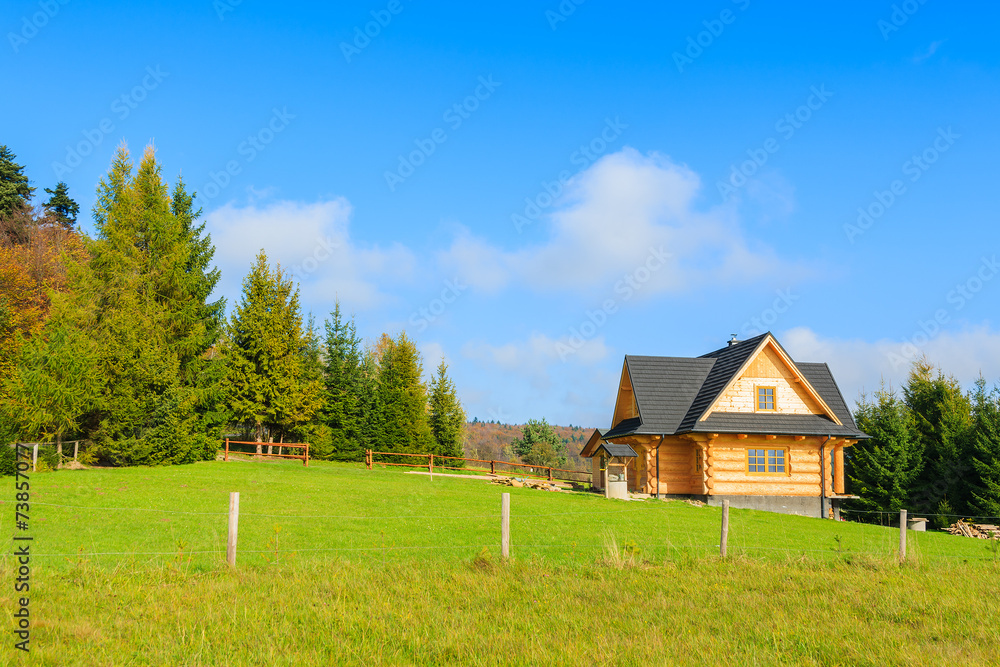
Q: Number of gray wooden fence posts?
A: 4